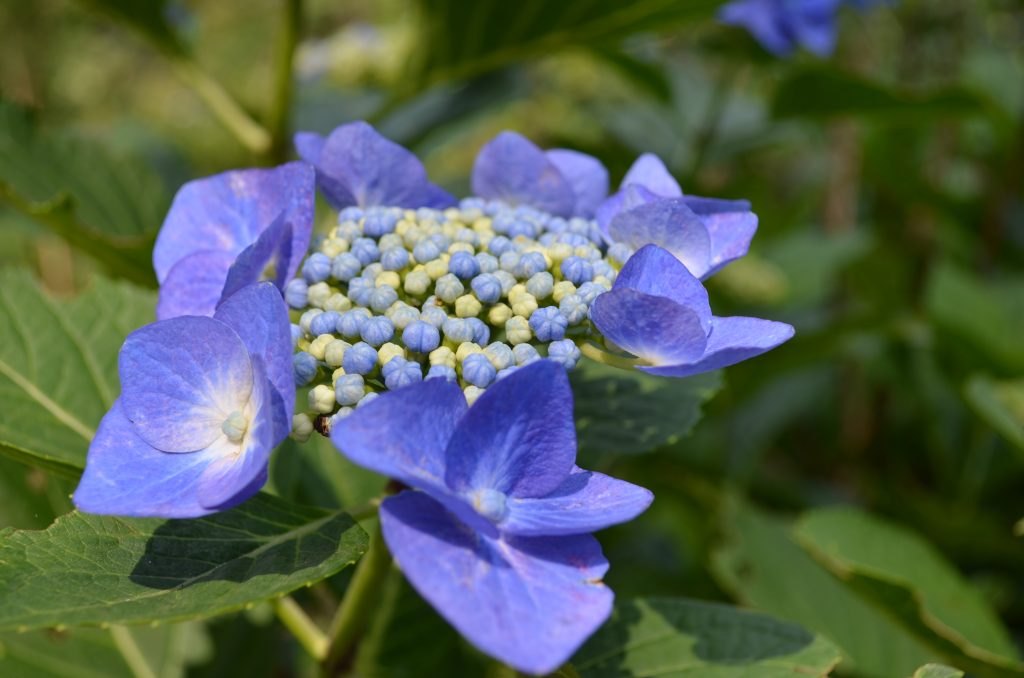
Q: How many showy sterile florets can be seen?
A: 7